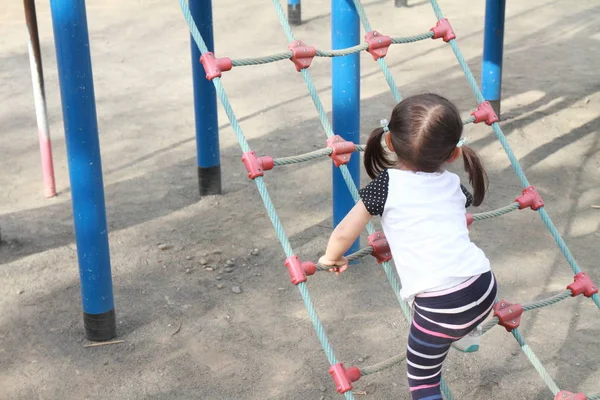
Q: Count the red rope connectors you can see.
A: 15